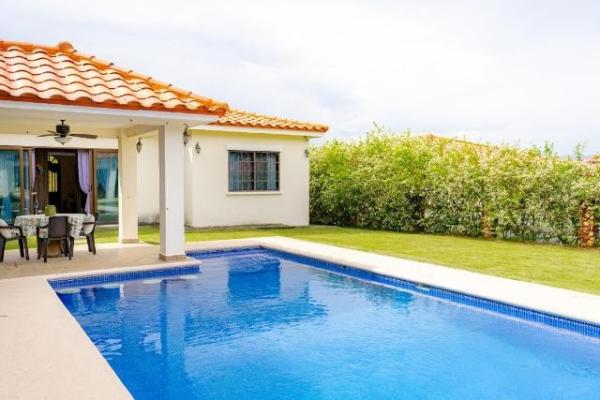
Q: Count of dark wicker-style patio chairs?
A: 3